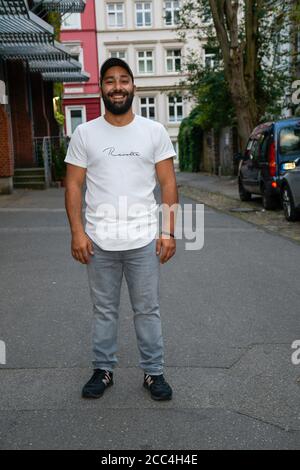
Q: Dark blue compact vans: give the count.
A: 1